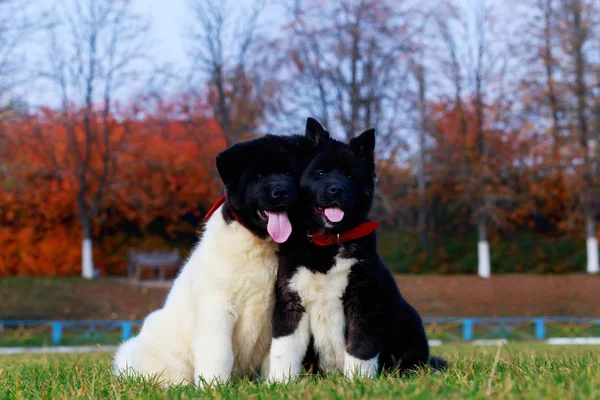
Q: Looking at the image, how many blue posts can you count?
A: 4